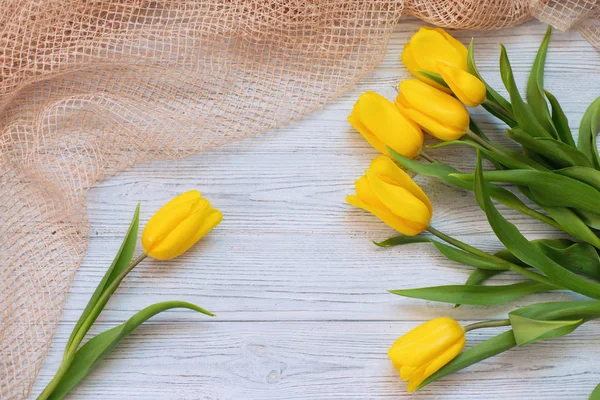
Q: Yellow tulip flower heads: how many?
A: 7